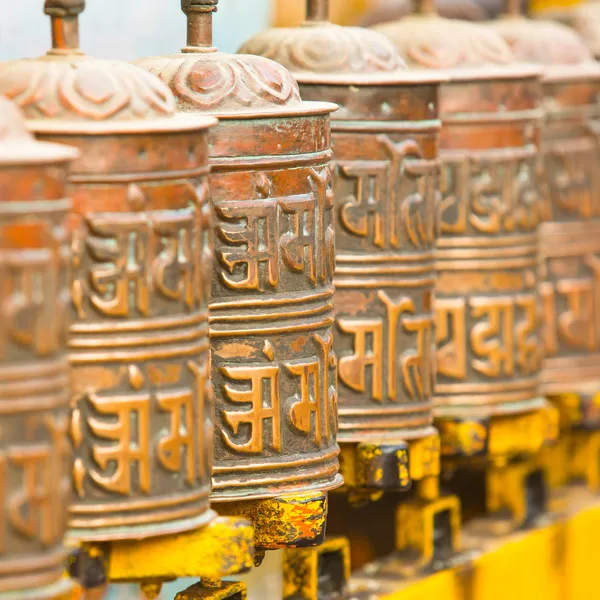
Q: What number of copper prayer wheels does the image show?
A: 6